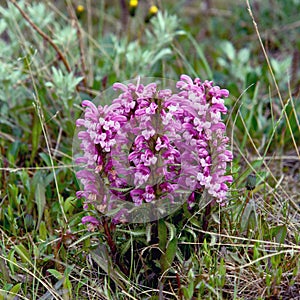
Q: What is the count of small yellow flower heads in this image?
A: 3